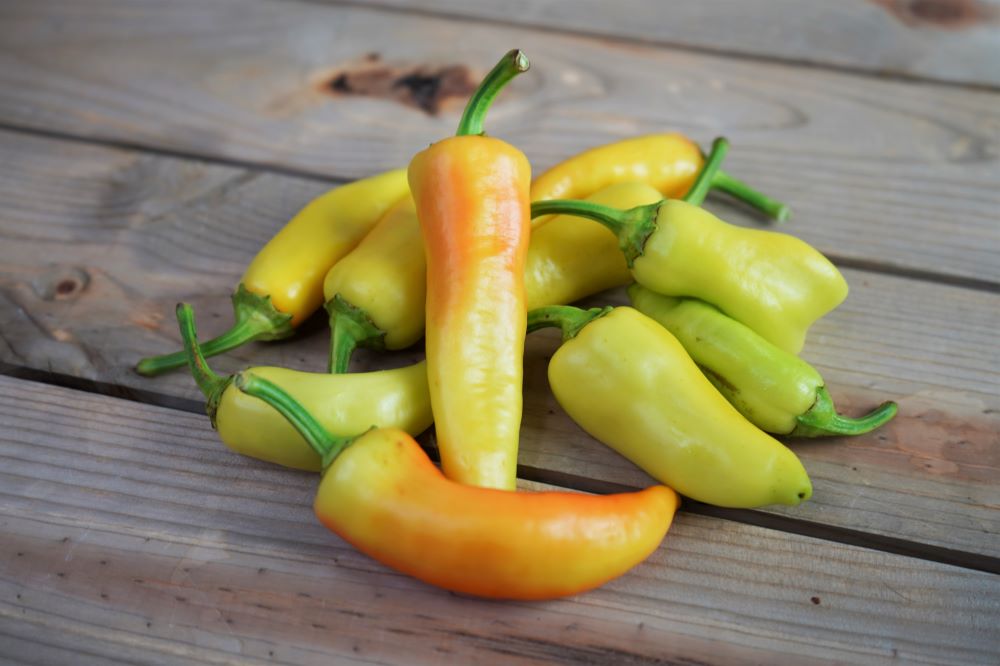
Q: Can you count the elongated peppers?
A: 10